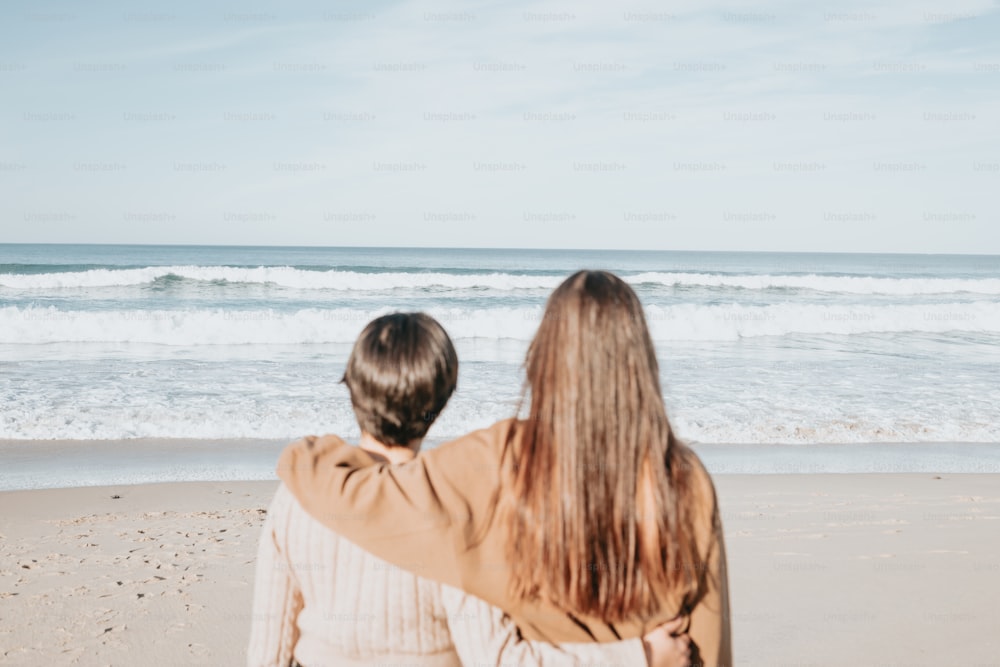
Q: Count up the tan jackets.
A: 1